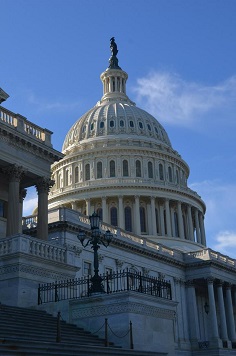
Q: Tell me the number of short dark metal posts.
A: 3